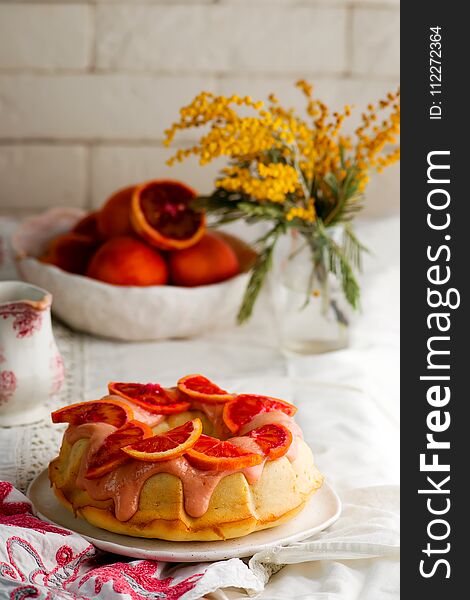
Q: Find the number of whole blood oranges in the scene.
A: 5